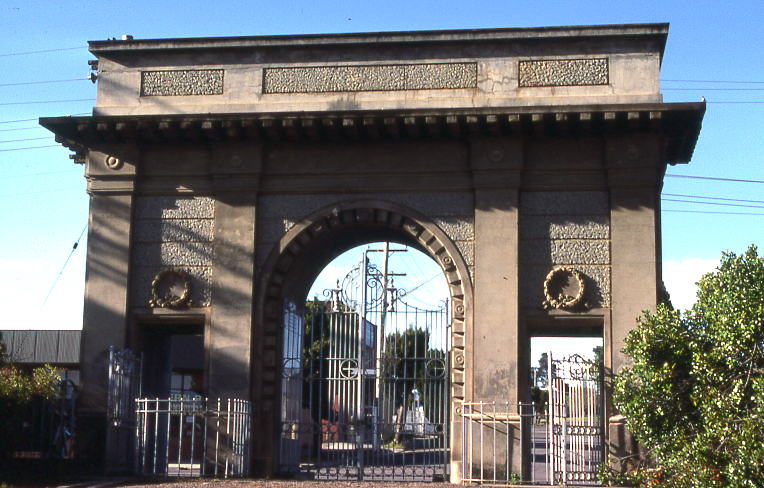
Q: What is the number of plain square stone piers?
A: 4